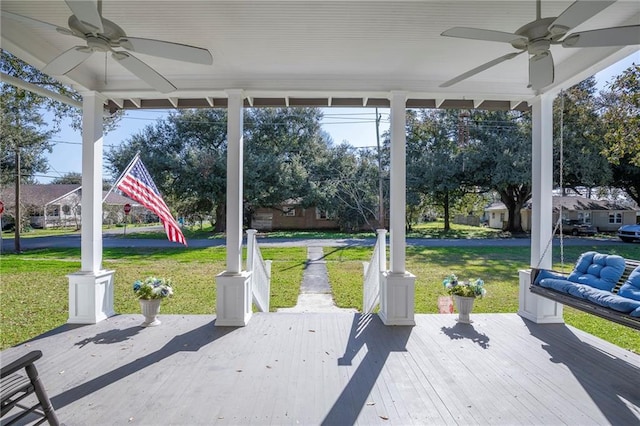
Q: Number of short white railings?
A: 2